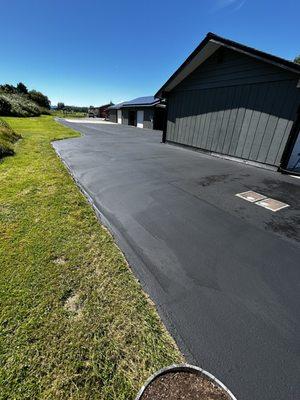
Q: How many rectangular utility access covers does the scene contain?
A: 2